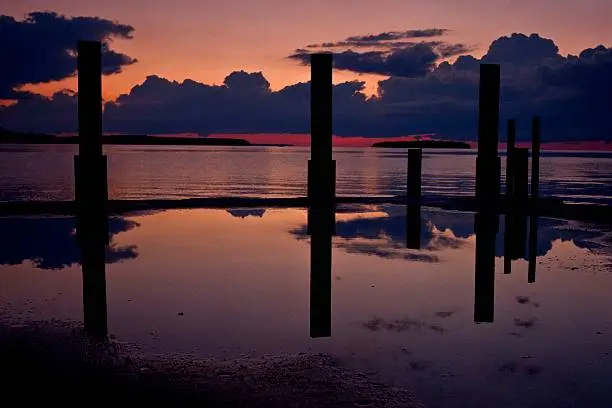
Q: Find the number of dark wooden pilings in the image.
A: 7